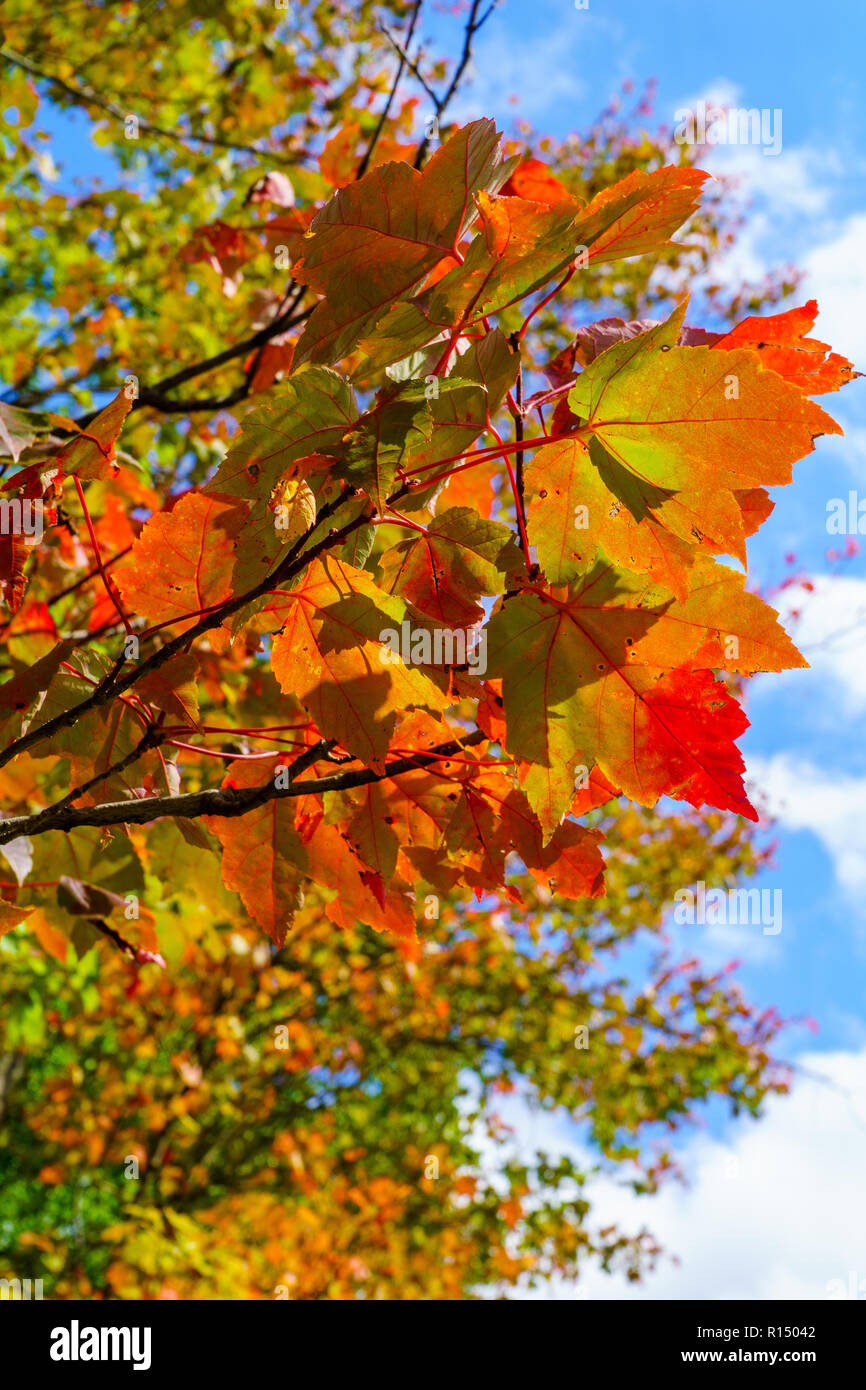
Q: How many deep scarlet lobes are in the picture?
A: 1